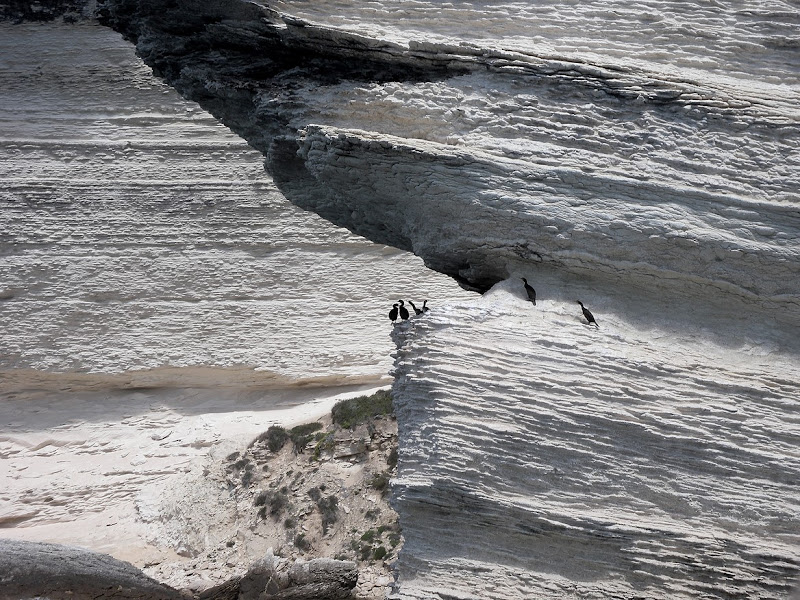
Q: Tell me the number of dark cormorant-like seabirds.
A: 6